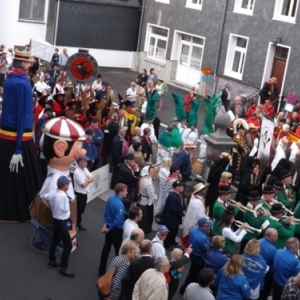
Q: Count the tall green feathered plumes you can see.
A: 4